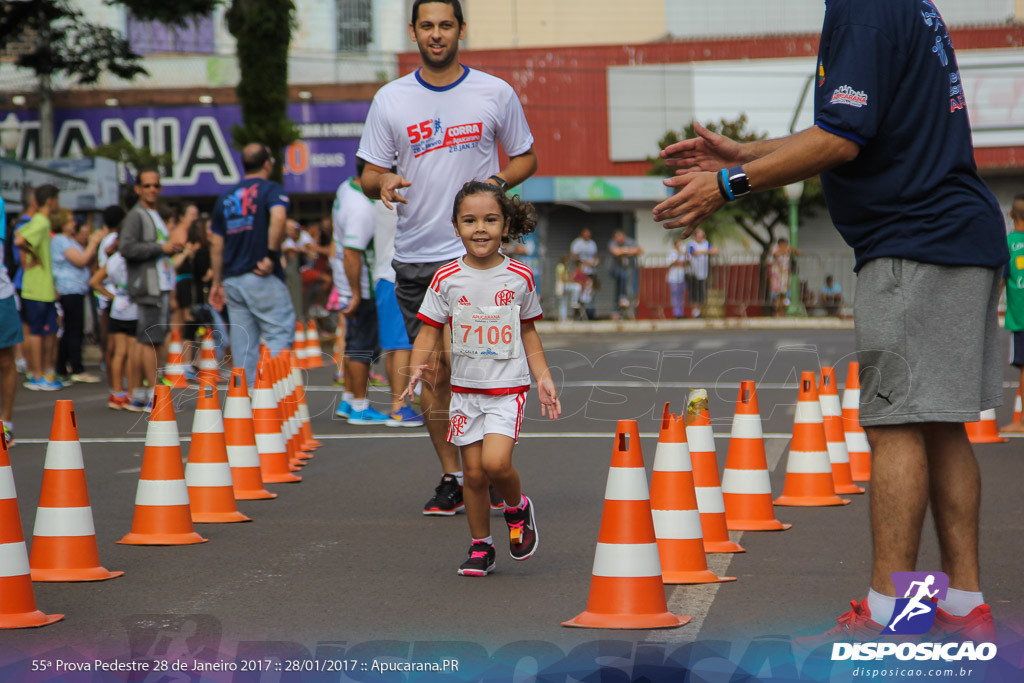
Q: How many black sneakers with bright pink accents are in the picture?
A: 2